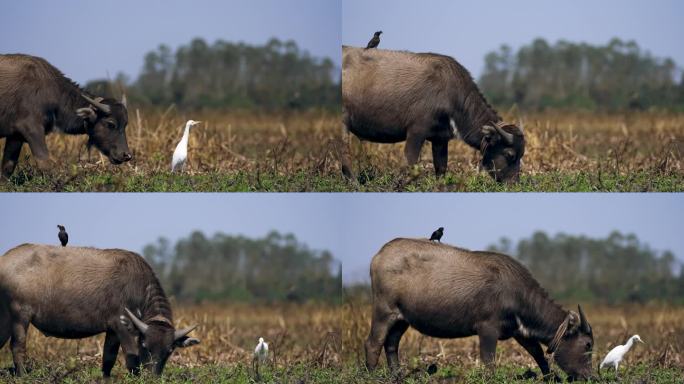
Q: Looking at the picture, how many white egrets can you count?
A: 3